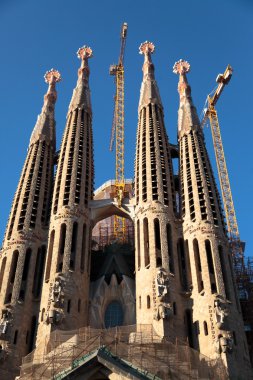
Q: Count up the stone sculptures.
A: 4